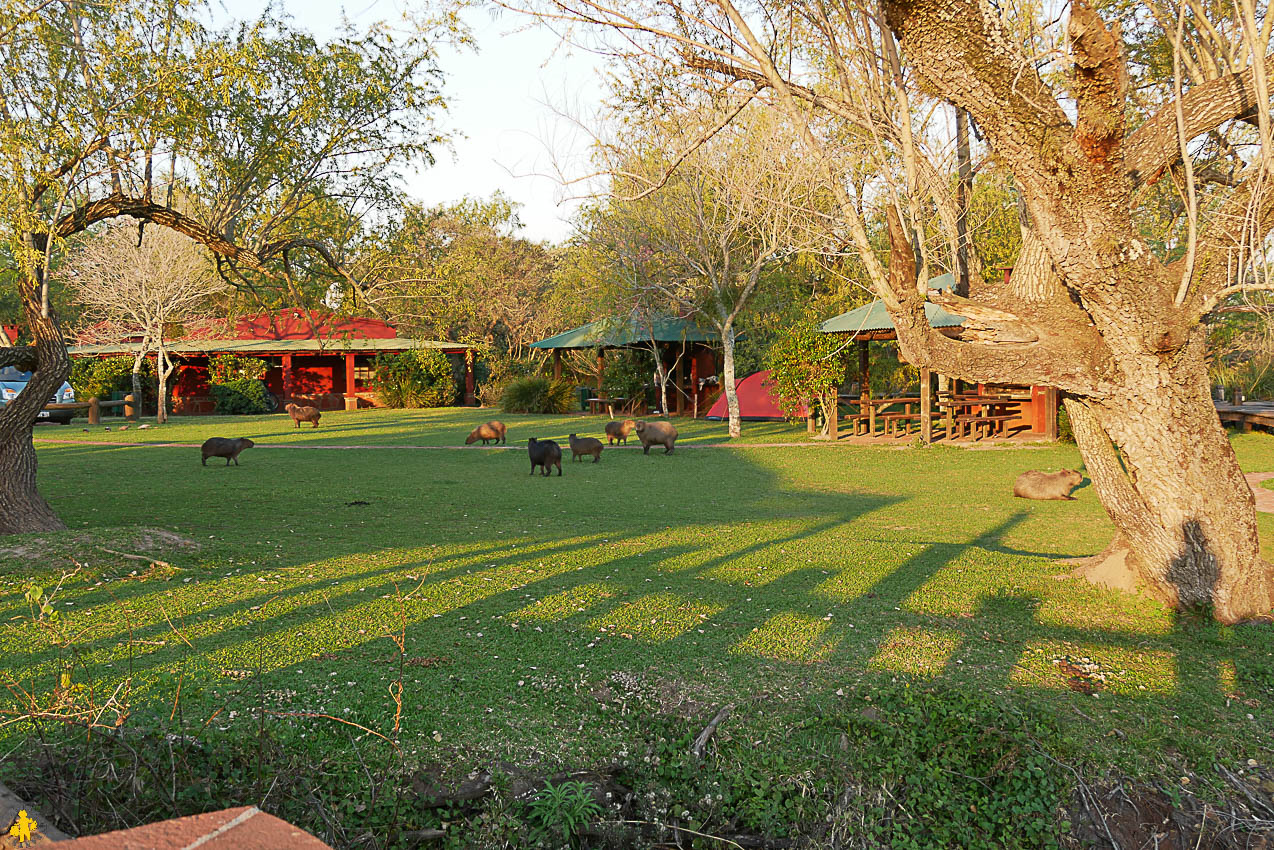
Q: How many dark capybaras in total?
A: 2